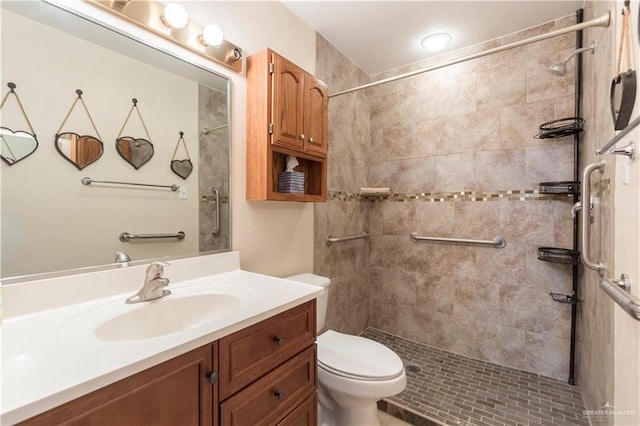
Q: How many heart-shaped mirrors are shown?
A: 4